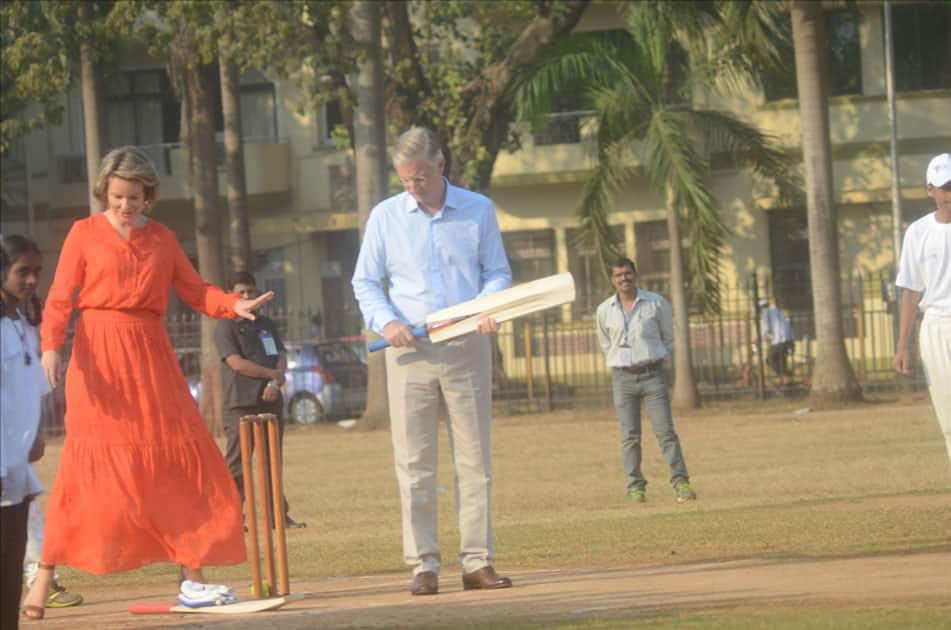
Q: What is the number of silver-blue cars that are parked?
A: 1